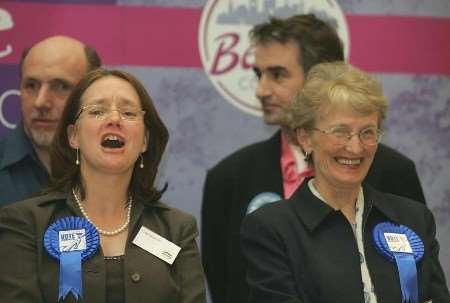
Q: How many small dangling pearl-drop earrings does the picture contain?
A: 2